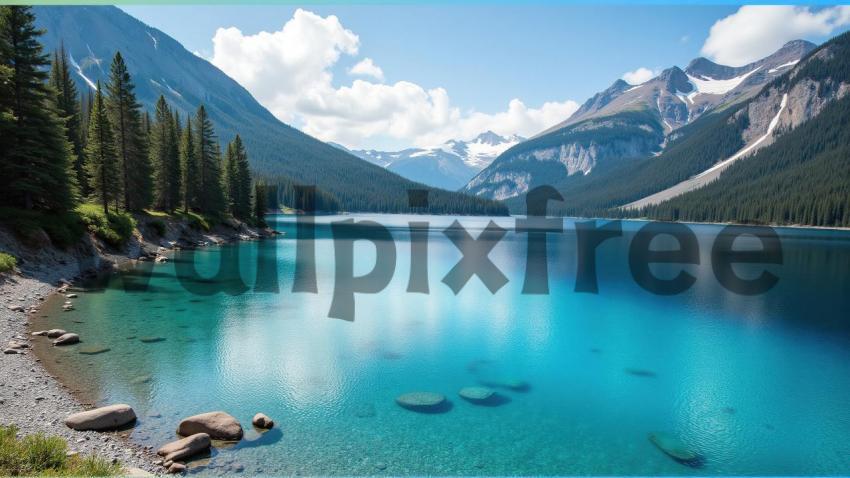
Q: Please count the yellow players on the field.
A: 0